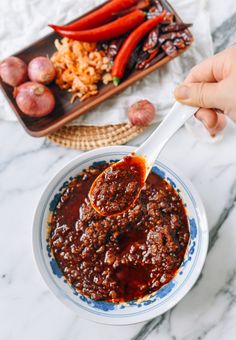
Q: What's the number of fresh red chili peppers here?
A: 3